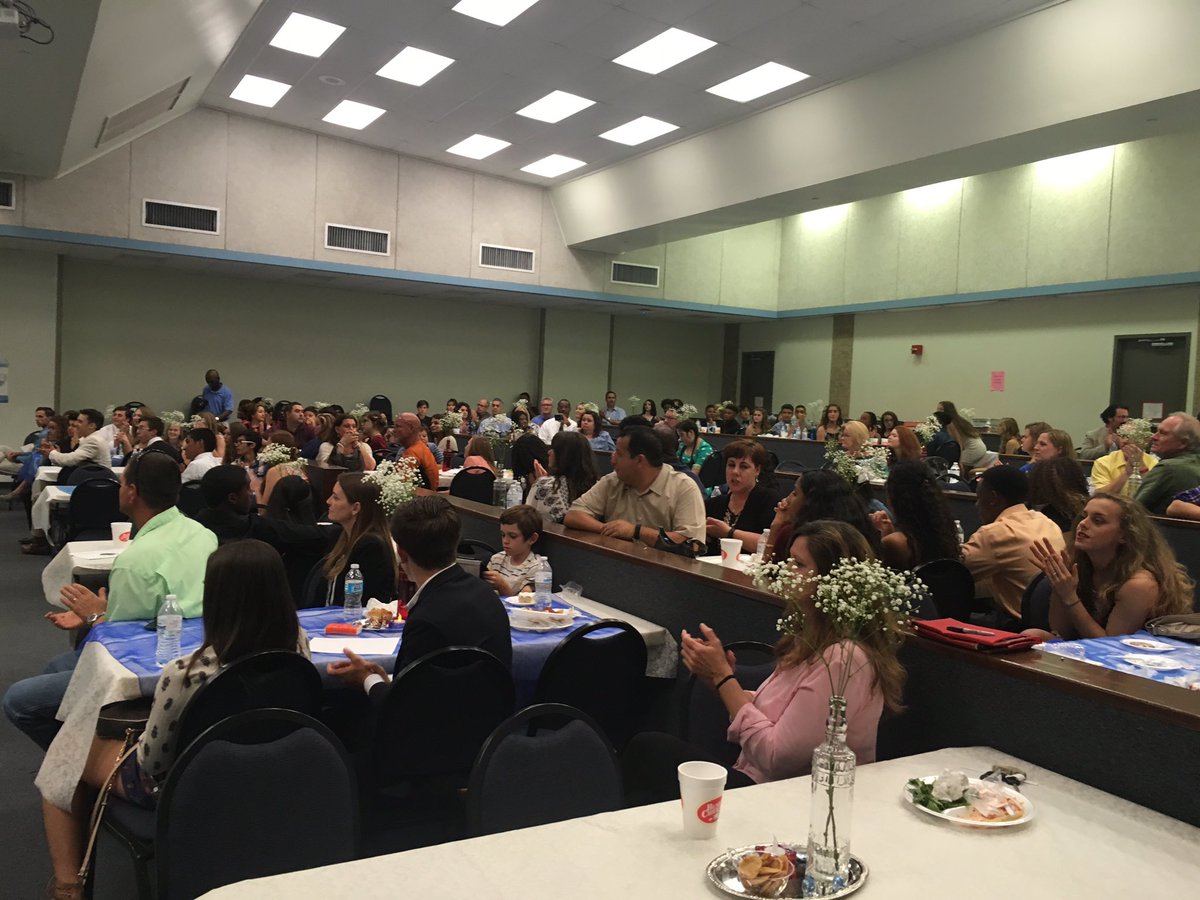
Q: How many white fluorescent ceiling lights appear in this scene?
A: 11